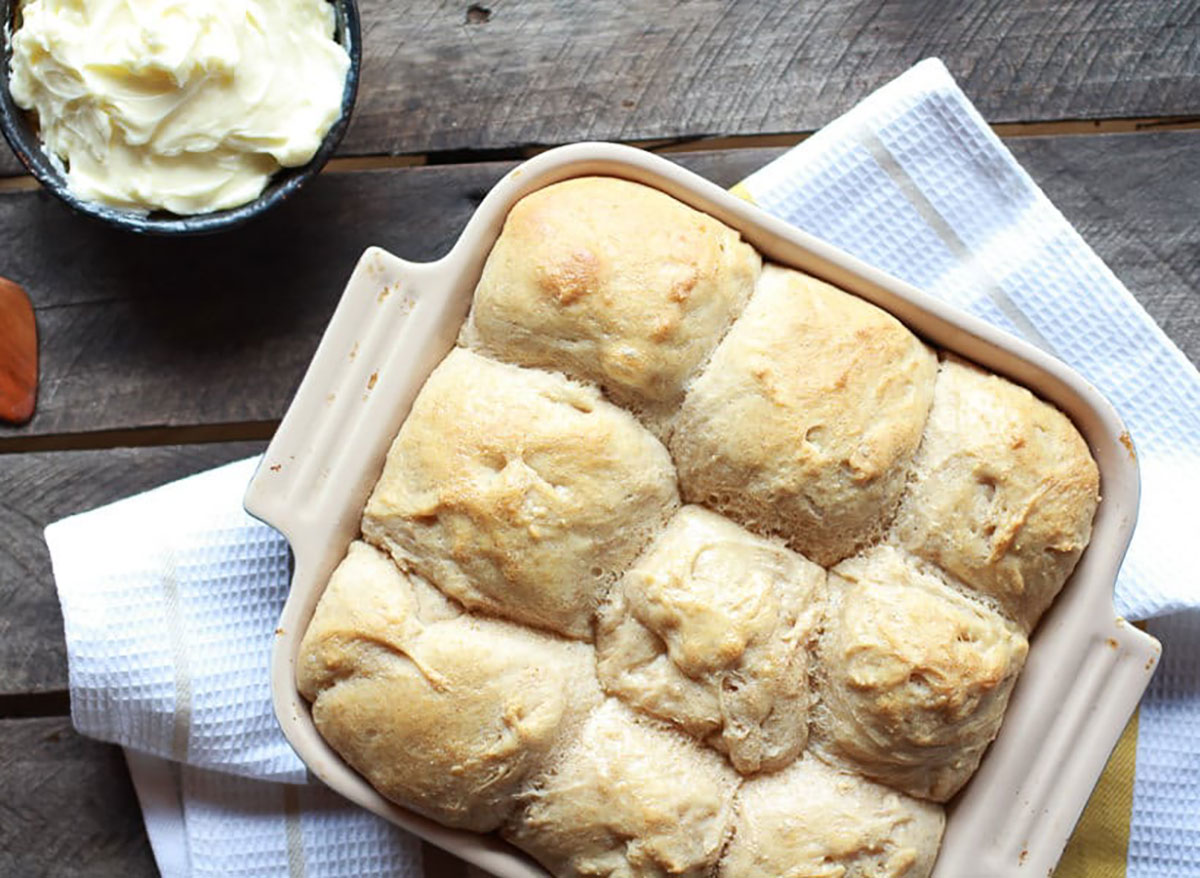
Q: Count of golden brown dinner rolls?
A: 9